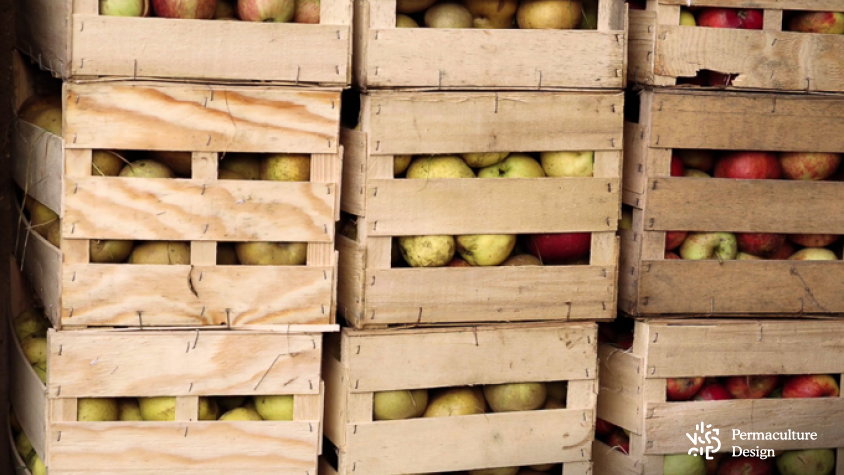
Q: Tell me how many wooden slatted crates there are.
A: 9